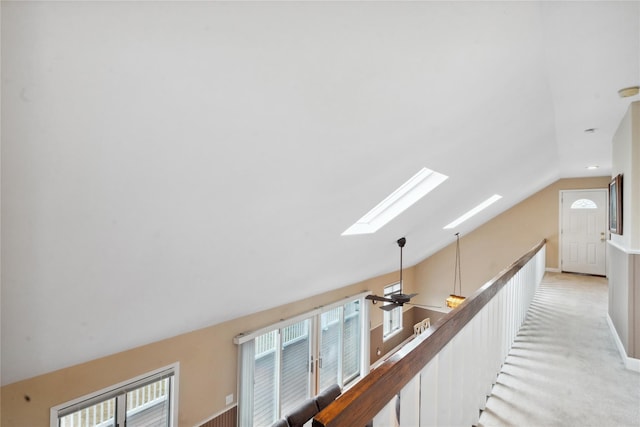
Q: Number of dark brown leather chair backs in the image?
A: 3